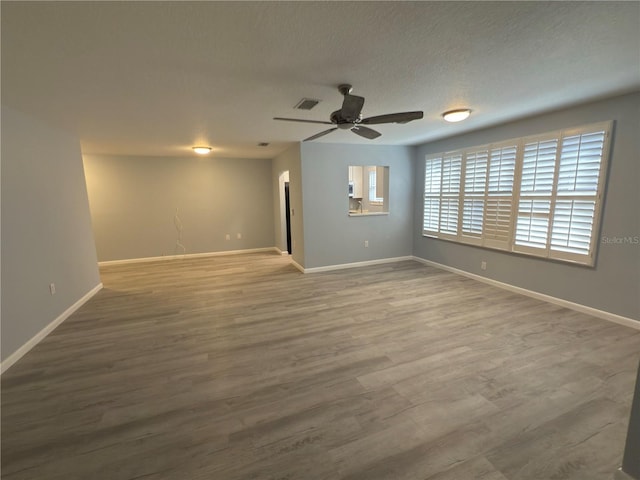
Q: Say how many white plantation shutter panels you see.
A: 6